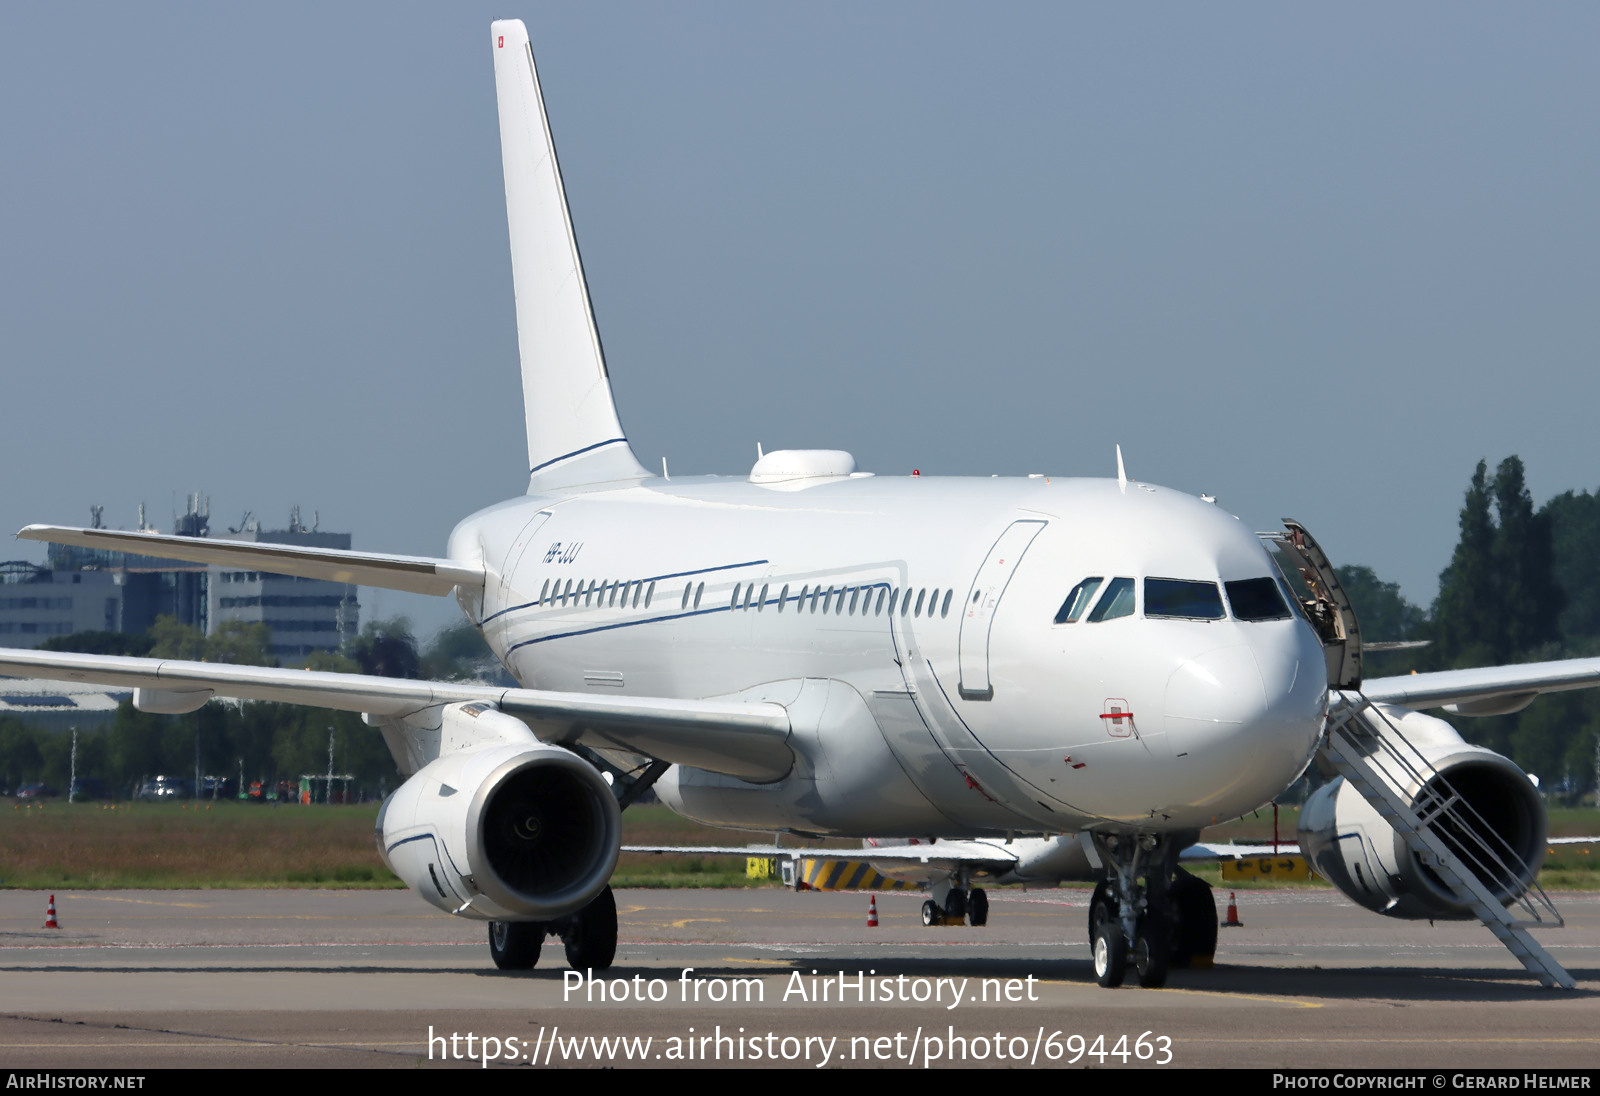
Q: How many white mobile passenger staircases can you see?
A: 1